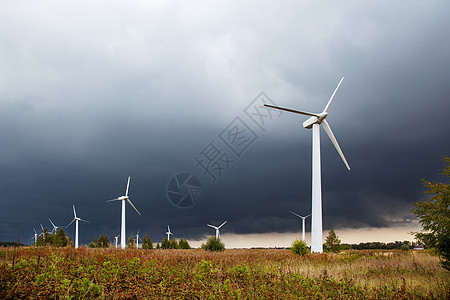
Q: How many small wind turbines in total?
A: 10